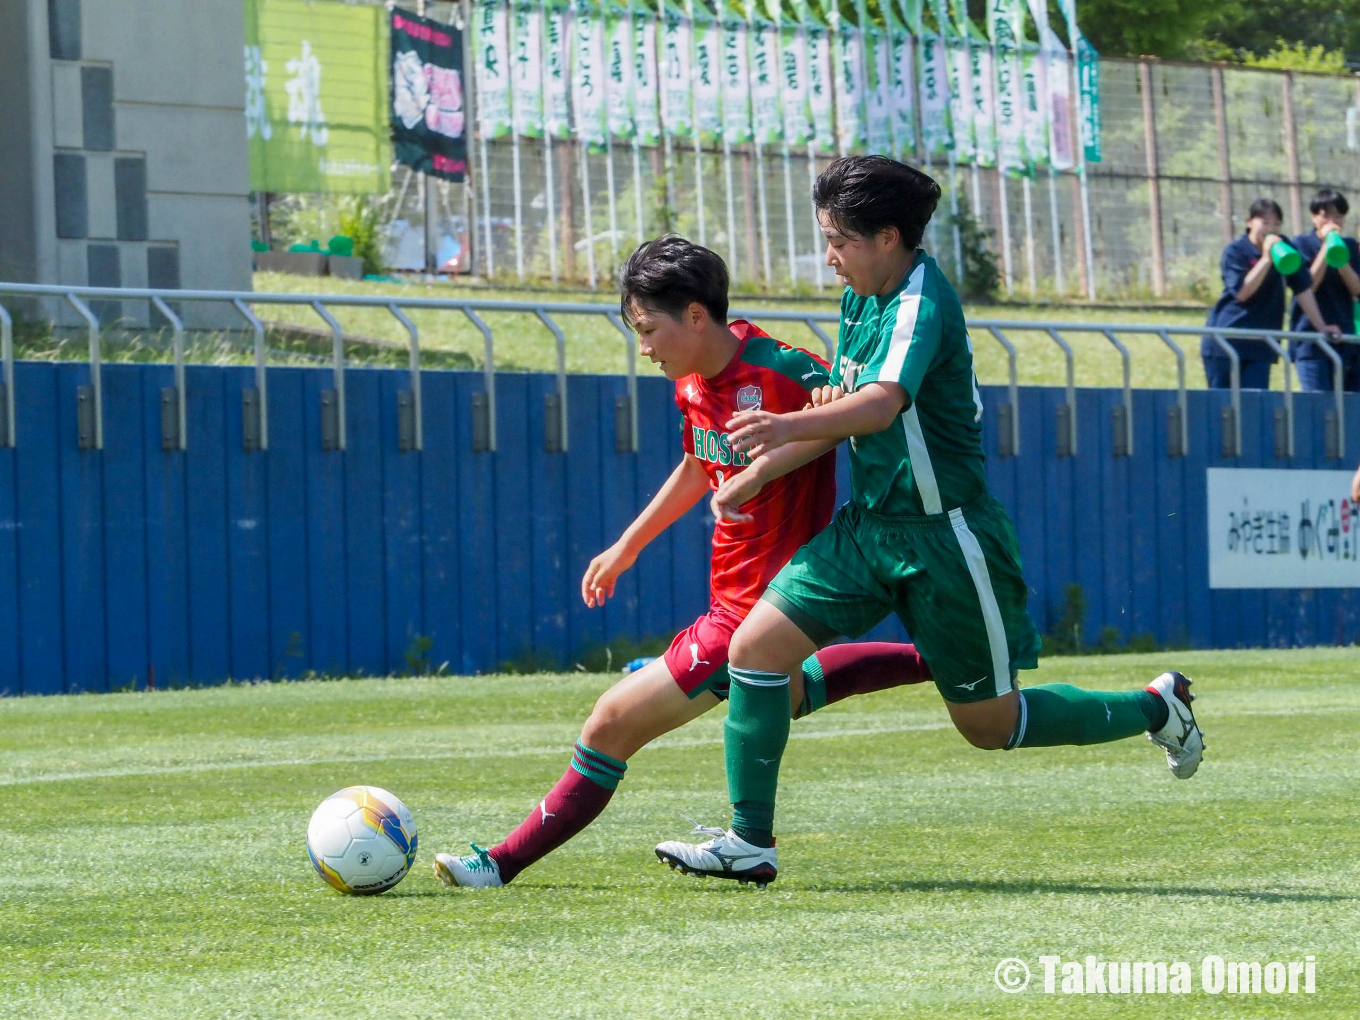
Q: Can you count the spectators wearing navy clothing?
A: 2